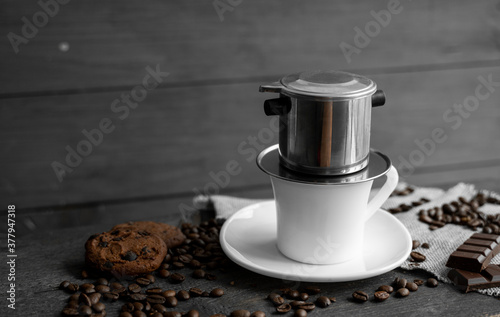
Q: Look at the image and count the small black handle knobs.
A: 2